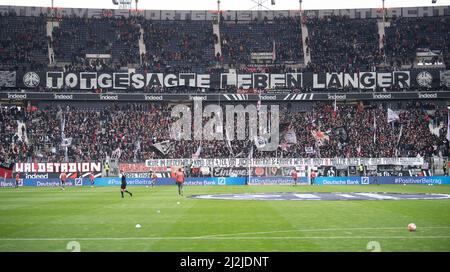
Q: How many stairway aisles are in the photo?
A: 5